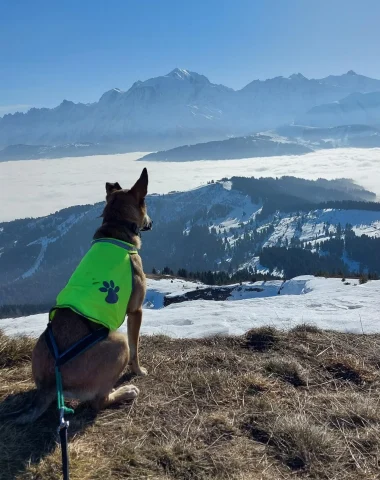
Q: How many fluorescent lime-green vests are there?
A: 1